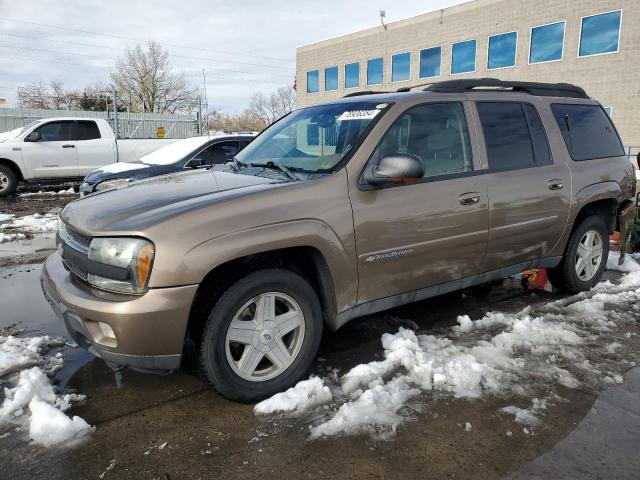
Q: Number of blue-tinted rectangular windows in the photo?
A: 10